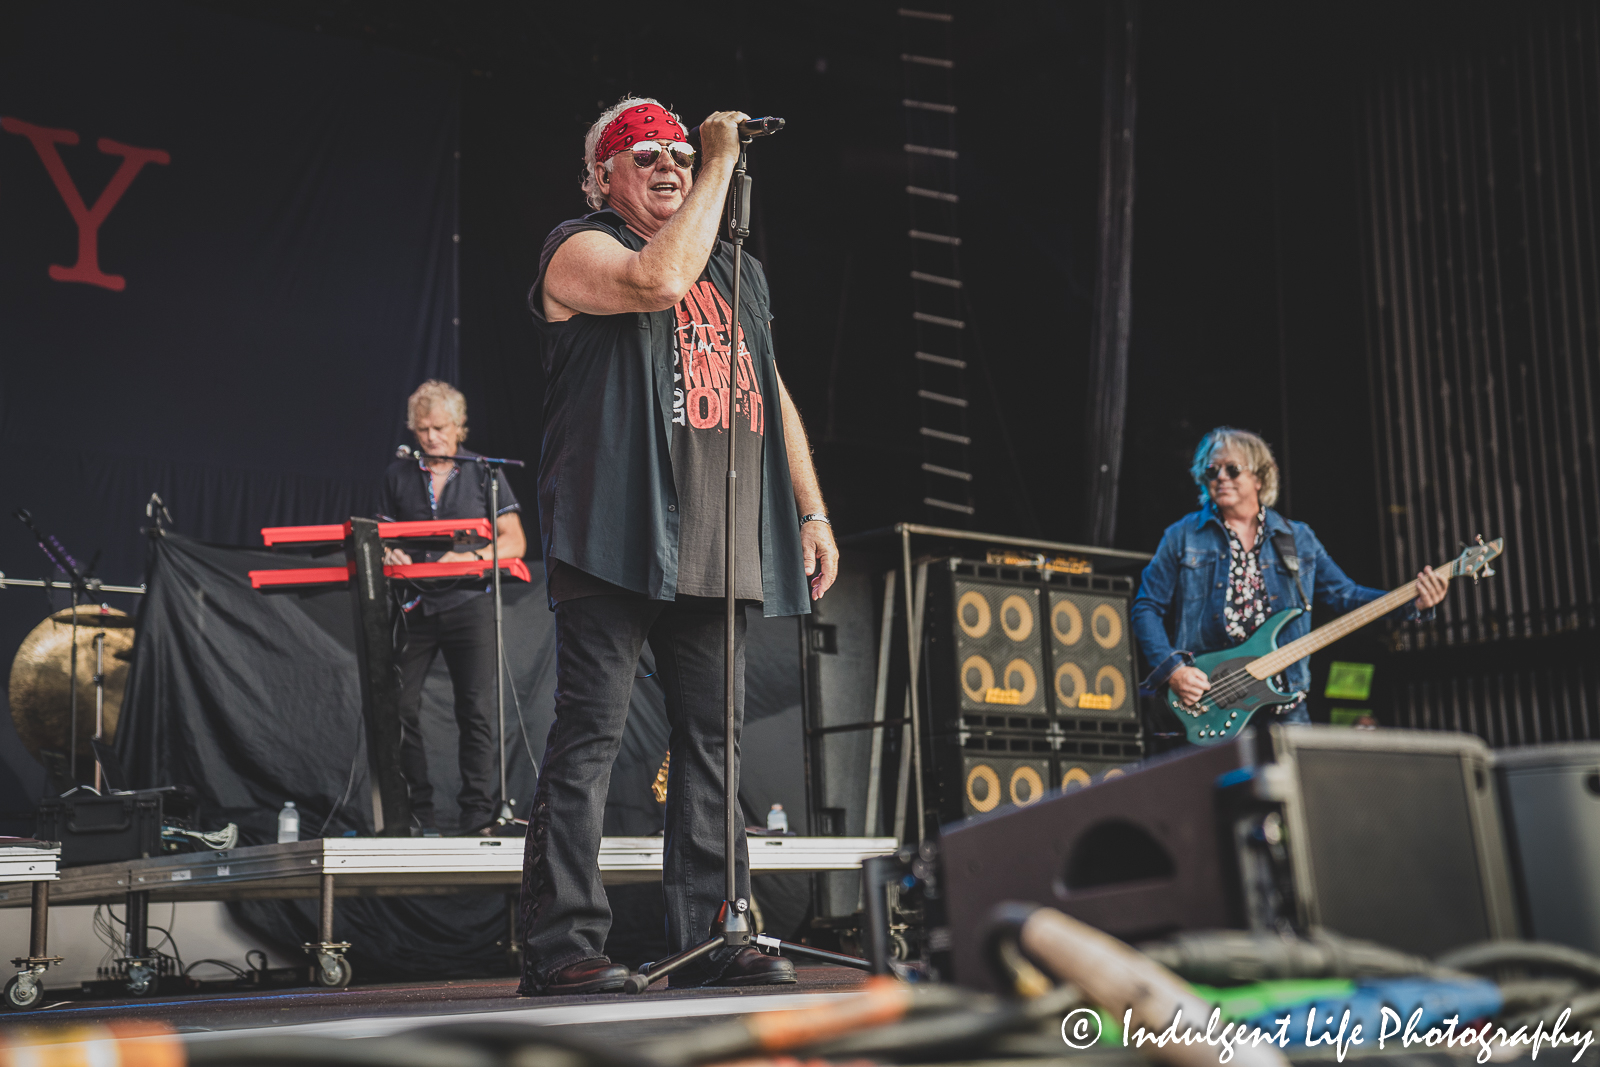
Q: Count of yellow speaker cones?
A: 12